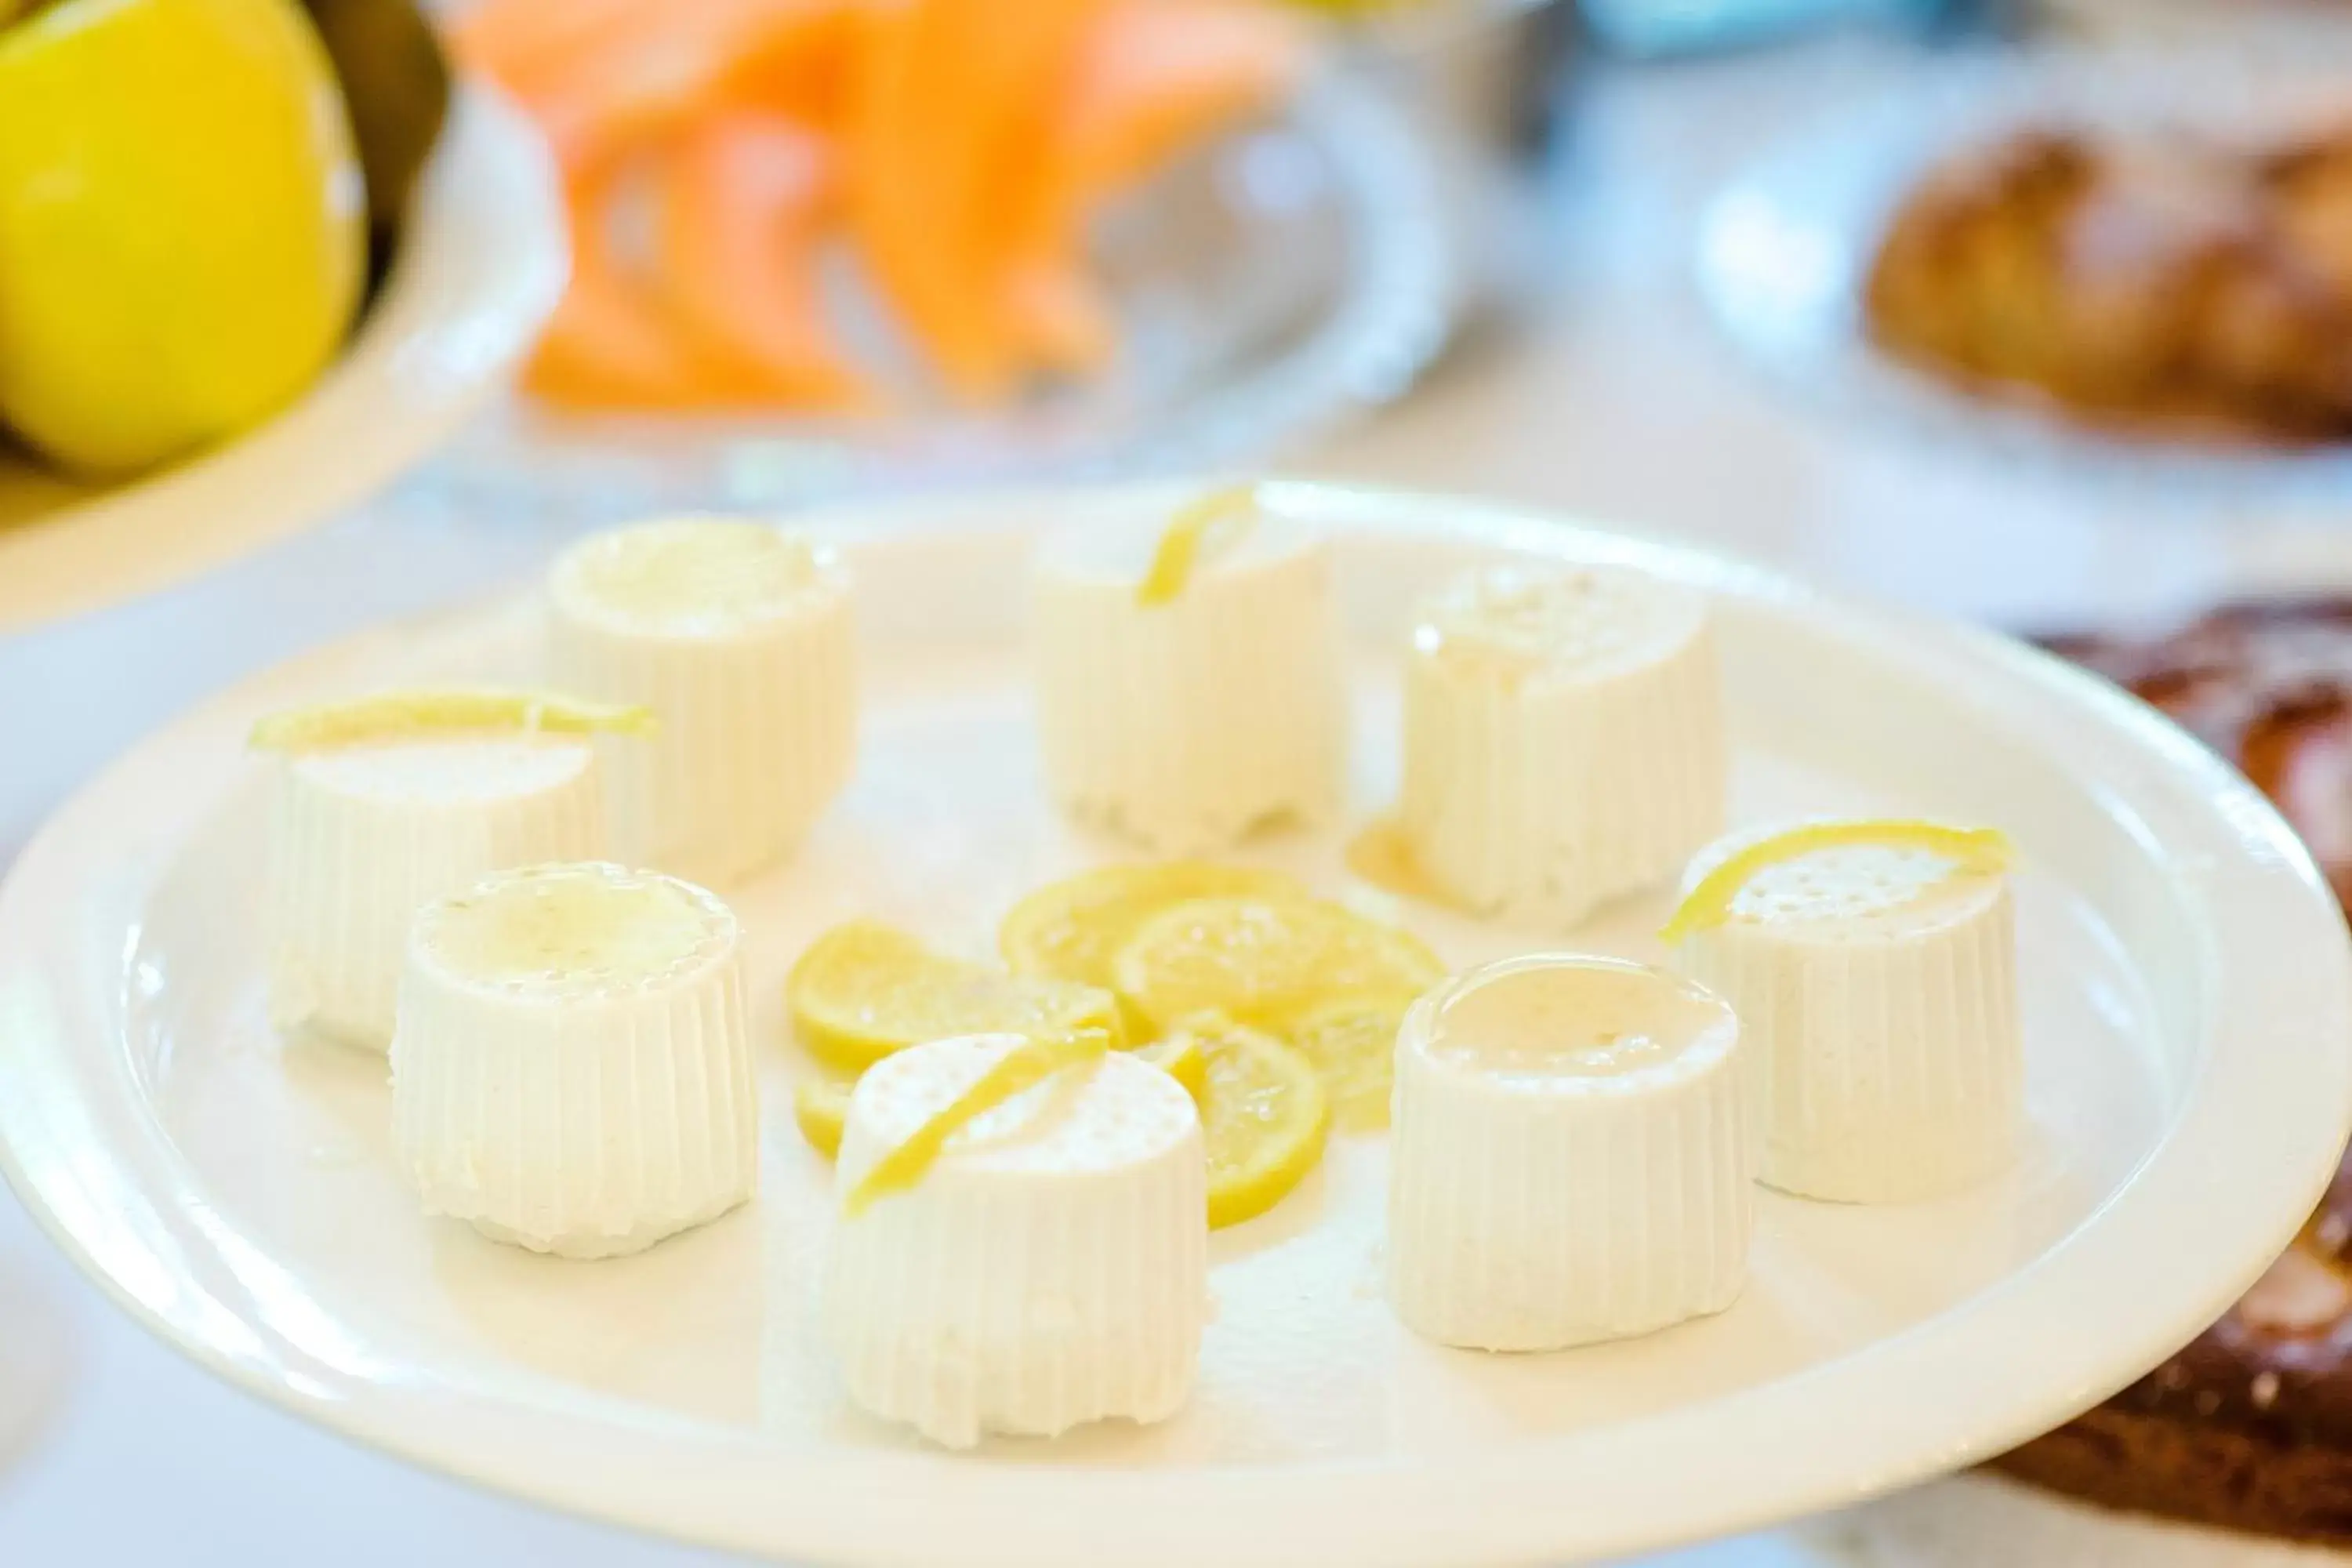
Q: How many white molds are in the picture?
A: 8